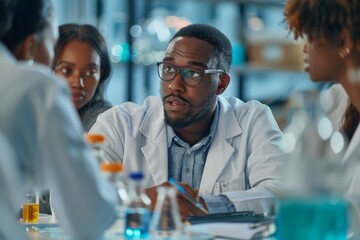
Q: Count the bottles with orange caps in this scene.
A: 2